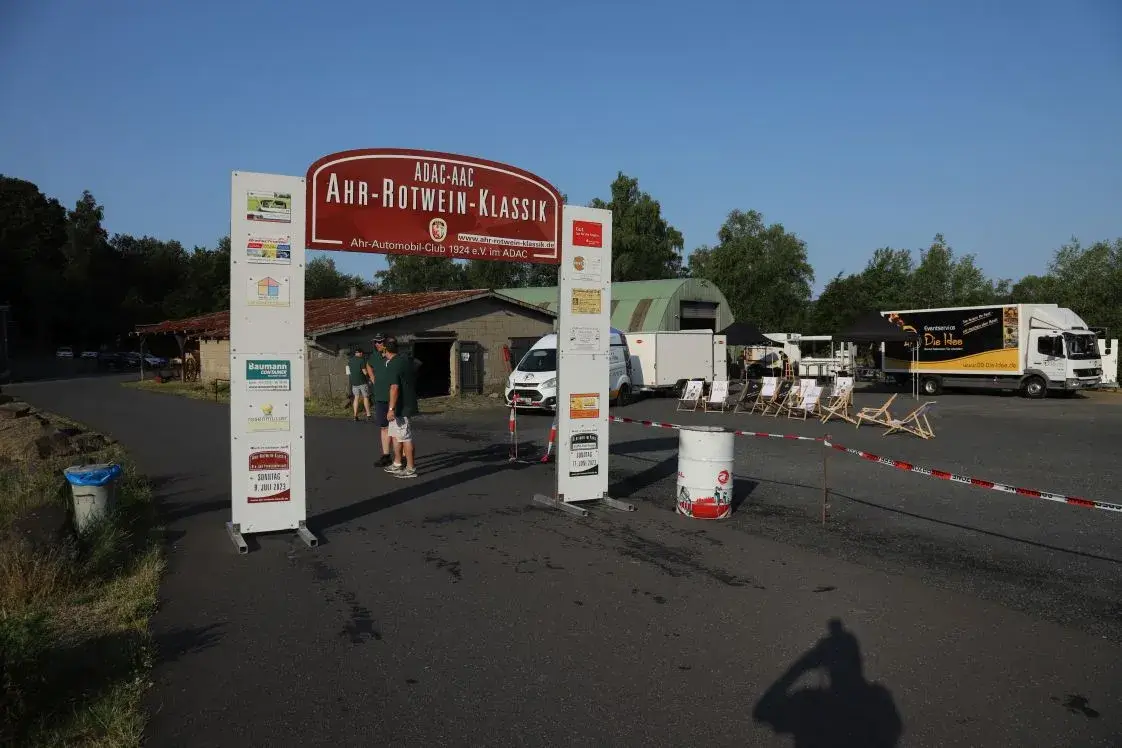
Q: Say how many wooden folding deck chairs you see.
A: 11